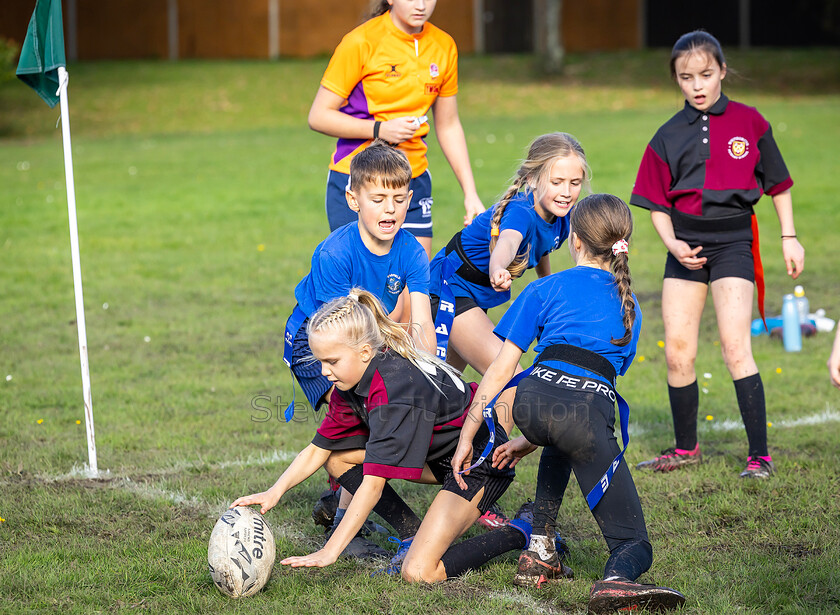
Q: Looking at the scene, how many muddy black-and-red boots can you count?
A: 2